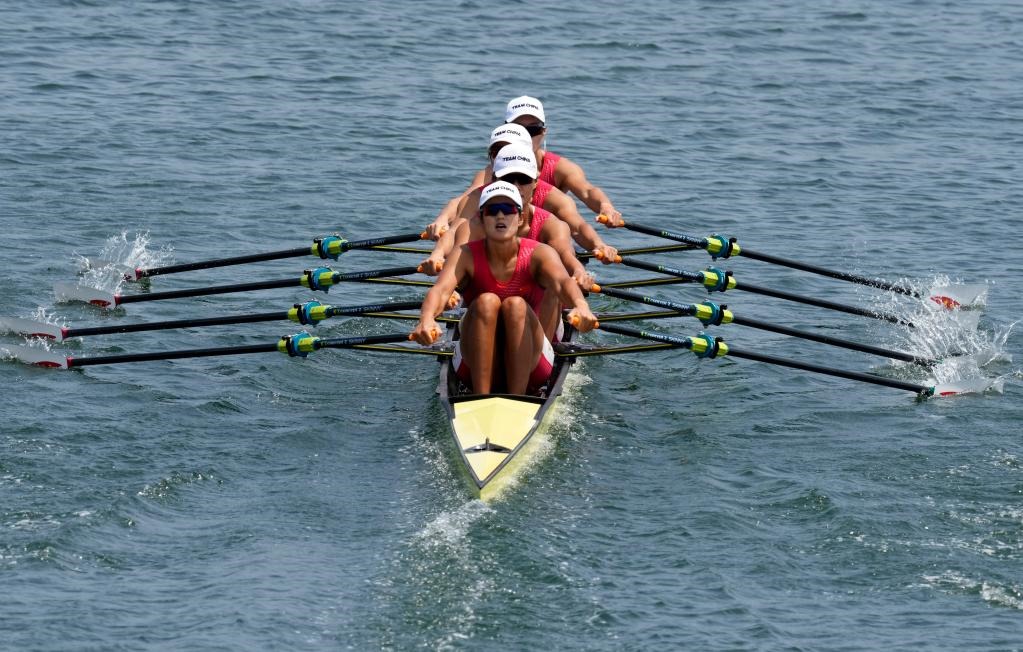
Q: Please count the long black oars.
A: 8